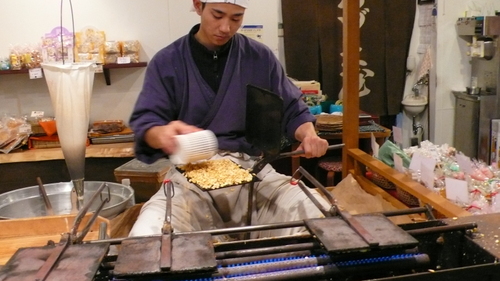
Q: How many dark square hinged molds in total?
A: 4